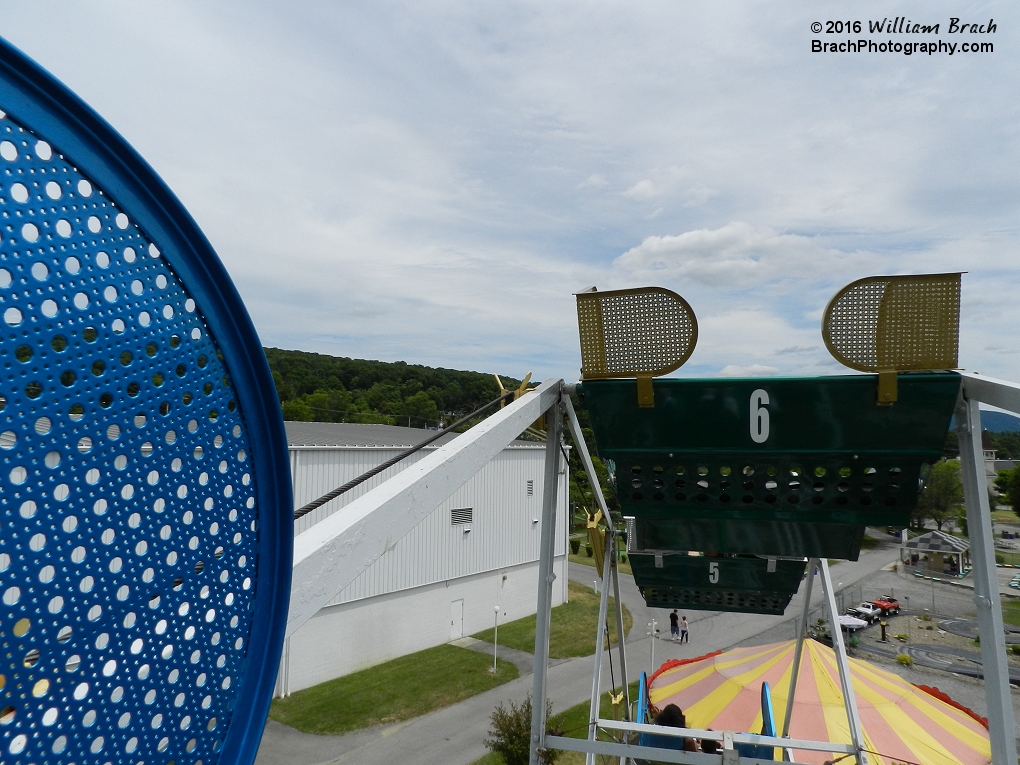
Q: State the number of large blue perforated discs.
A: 1